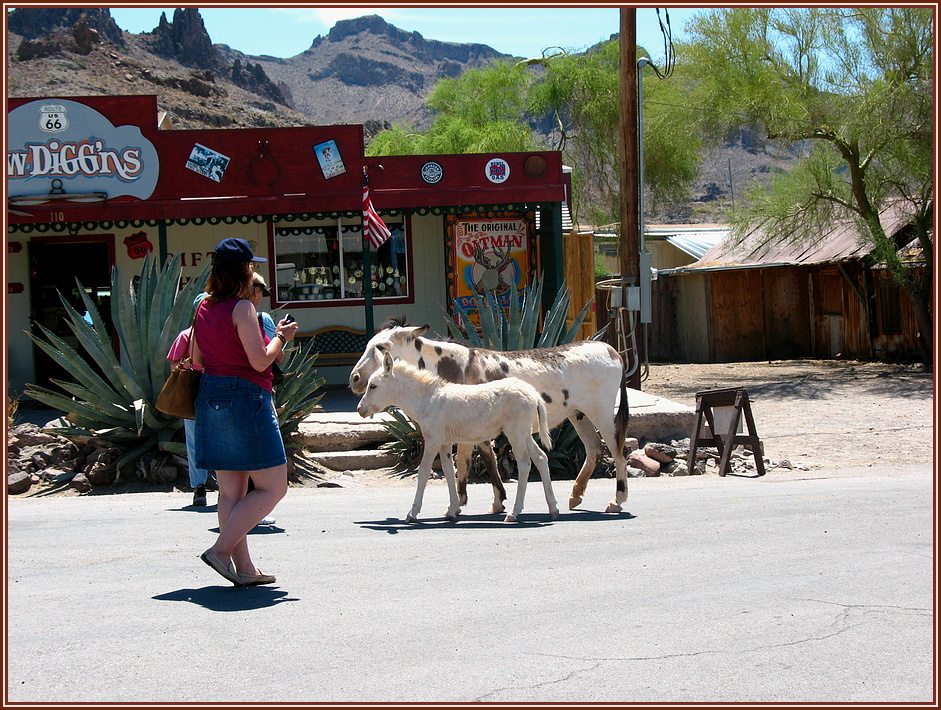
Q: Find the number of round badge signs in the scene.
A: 2